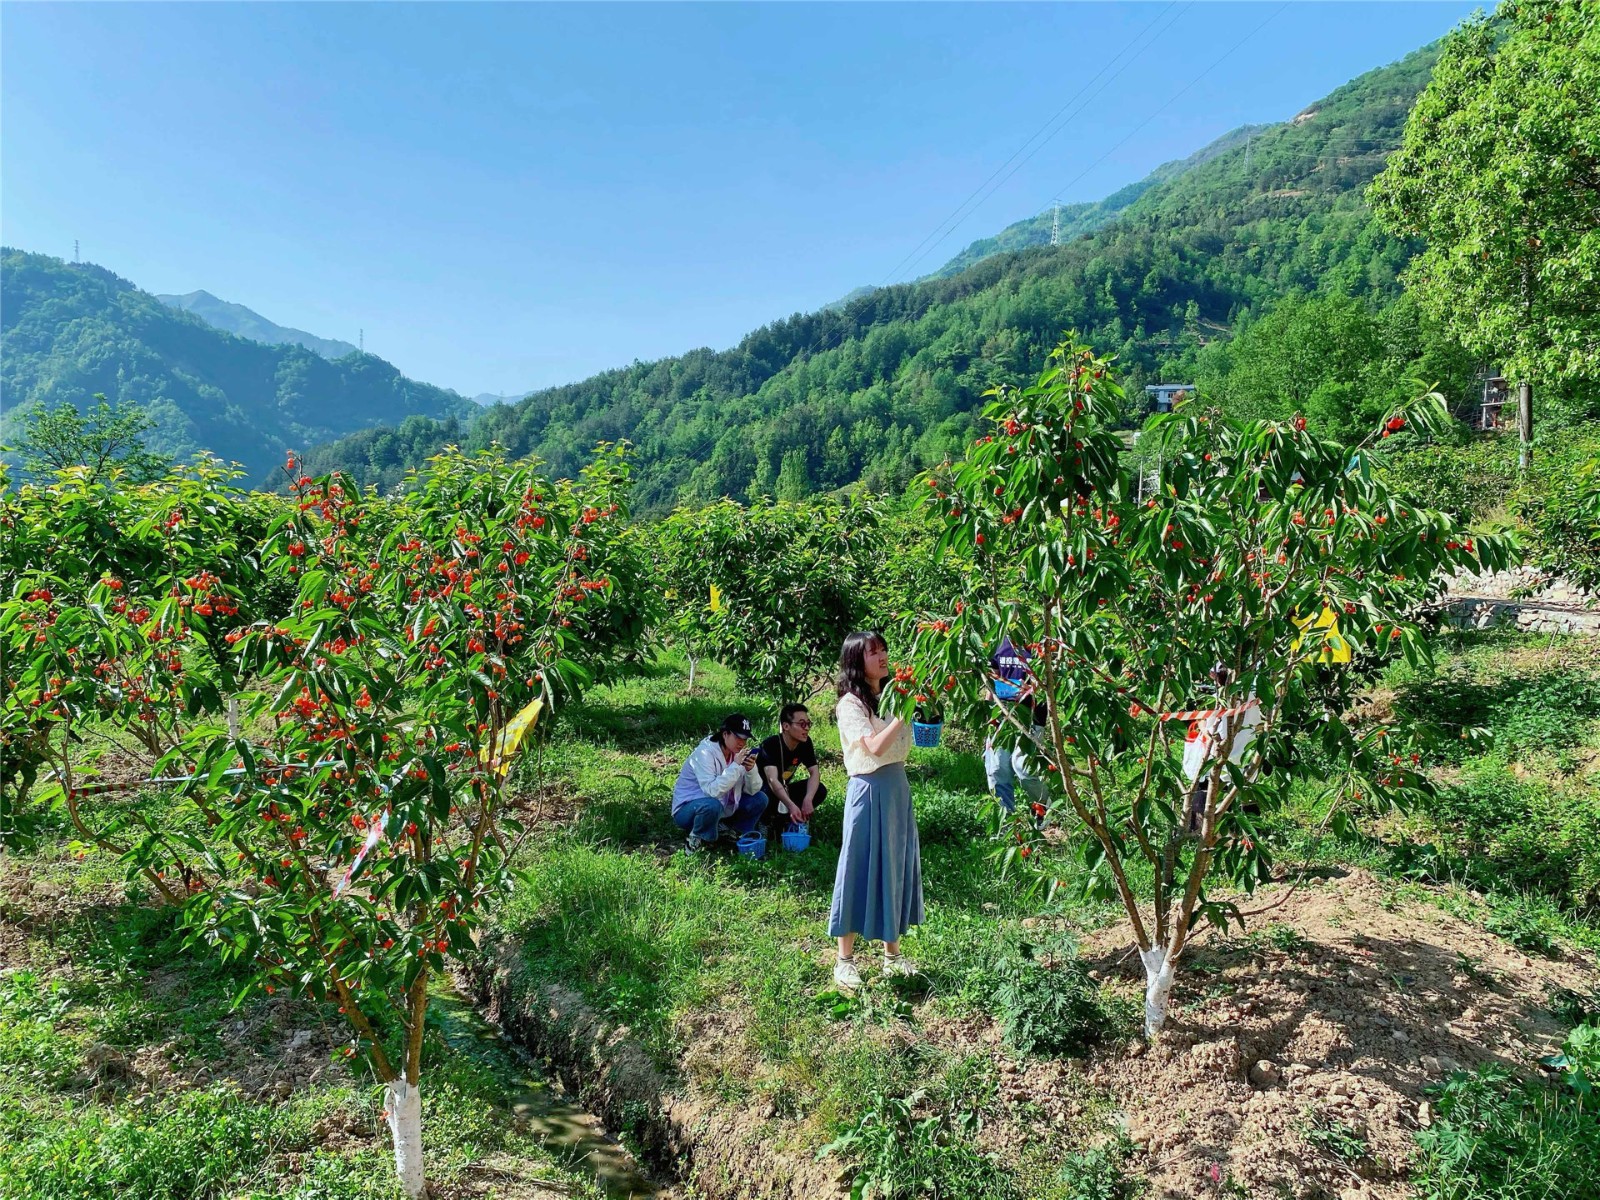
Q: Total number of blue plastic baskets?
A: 4